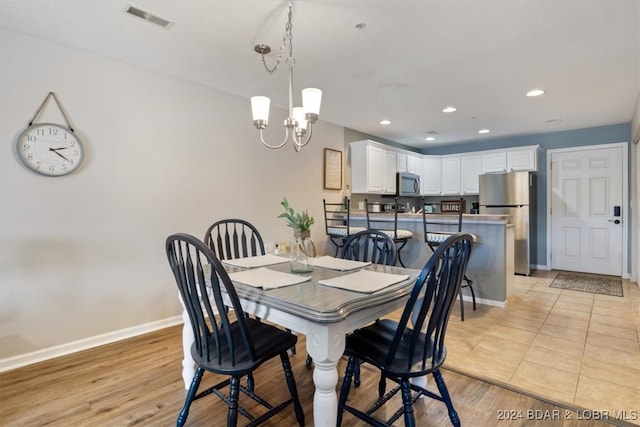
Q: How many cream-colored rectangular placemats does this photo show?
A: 4